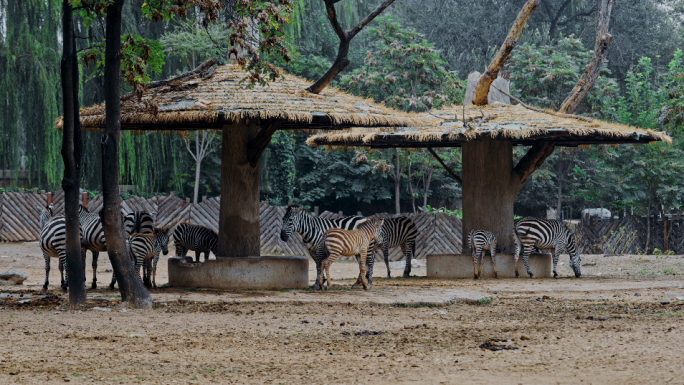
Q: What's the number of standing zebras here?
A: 10